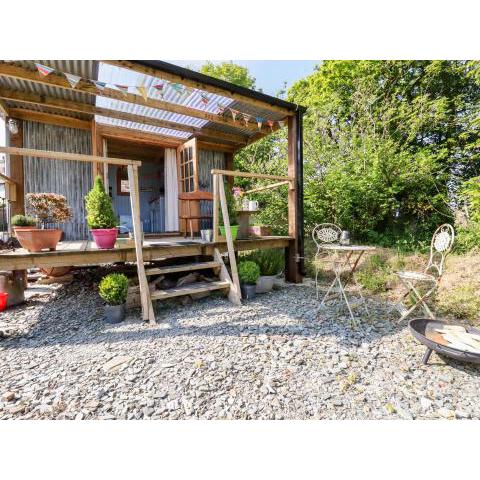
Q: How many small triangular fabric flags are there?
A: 14